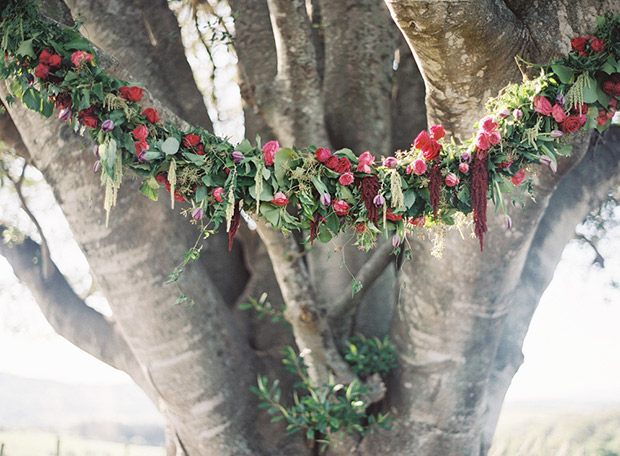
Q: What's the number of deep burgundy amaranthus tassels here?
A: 5